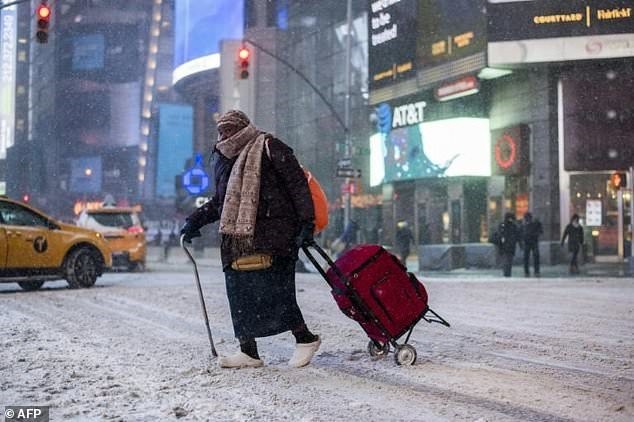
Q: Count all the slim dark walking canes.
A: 1